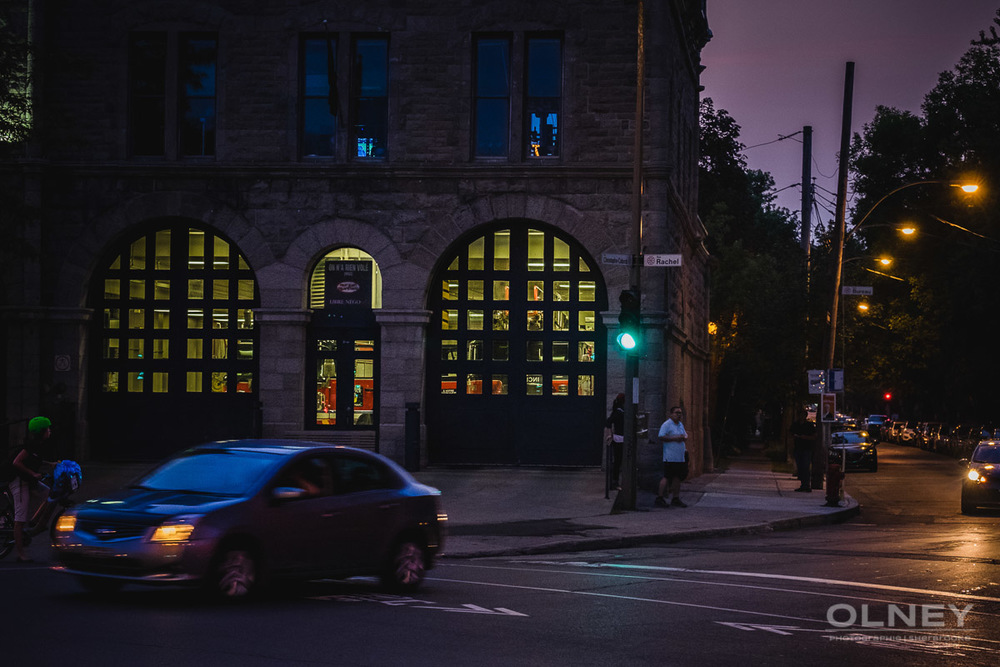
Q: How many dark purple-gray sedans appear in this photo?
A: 1